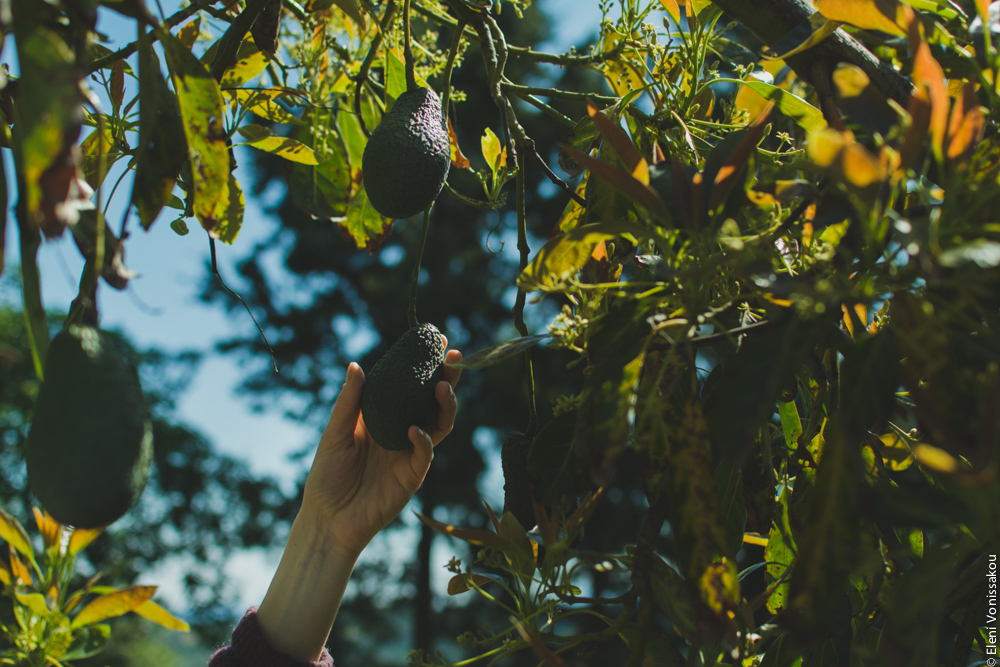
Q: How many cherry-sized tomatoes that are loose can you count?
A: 0